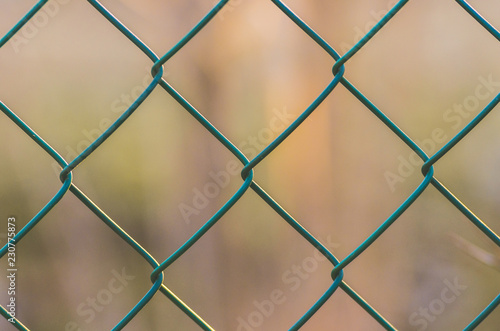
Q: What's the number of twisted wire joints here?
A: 7